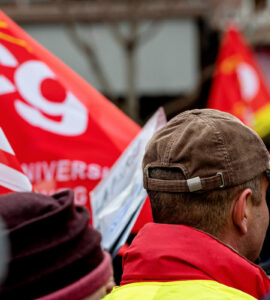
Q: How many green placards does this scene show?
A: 0